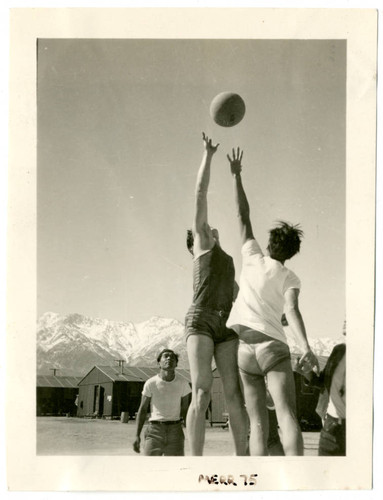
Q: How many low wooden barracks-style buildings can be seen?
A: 3